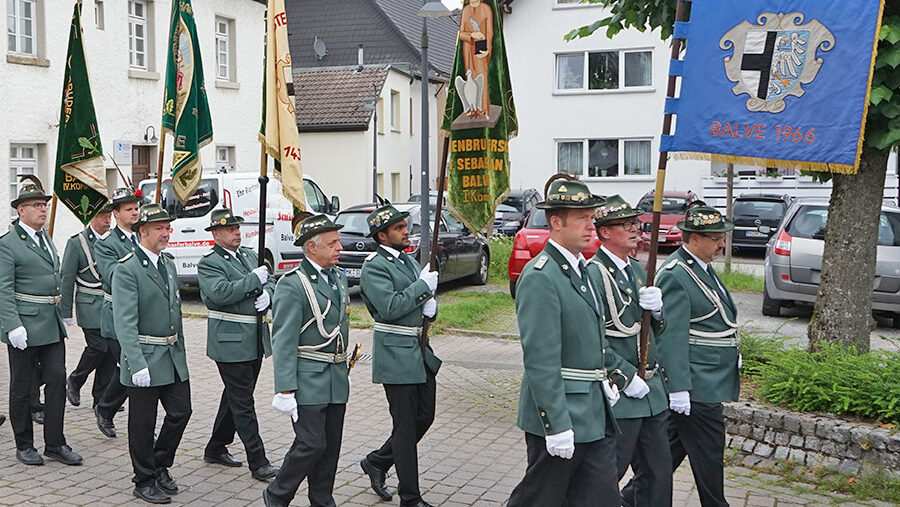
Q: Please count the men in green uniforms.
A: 10